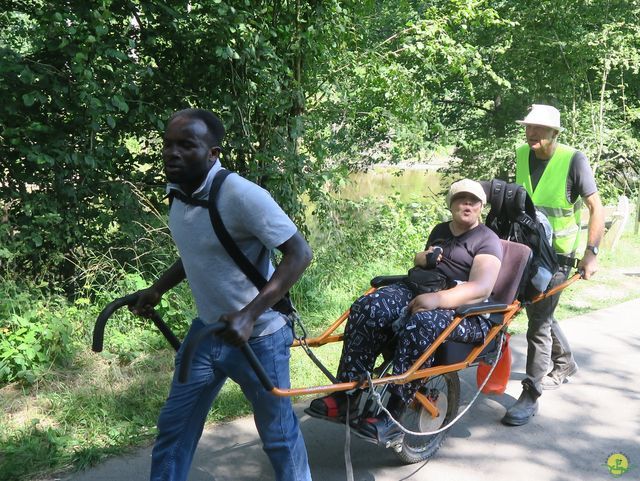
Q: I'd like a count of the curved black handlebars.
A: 2